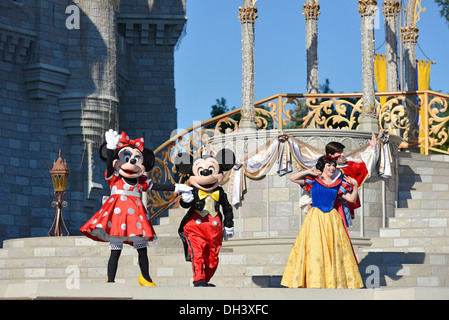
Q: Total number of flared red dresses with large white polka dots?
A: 1